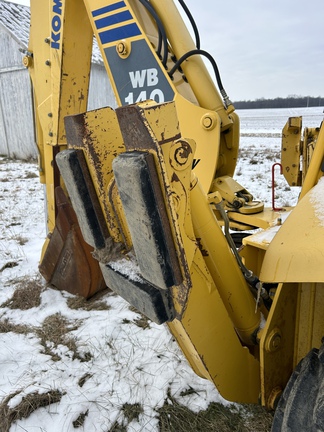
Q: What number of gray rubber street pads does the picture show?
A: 3